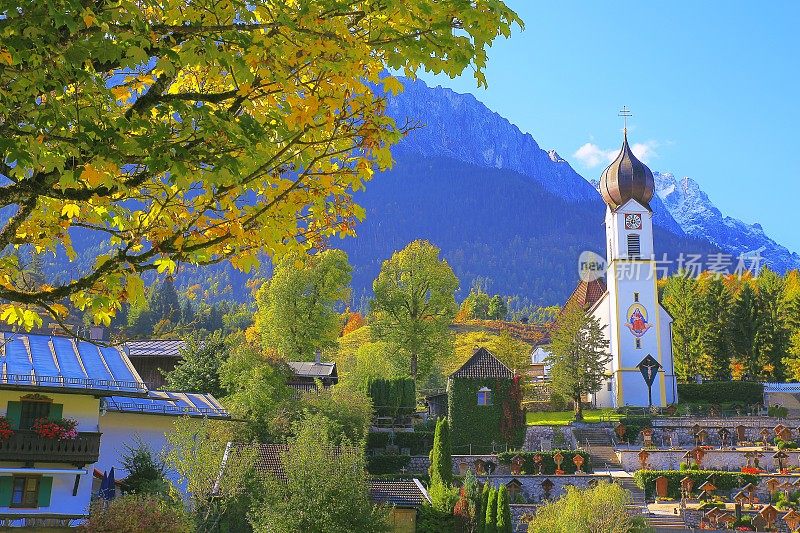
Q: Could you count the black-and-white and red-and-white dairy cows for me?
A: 0